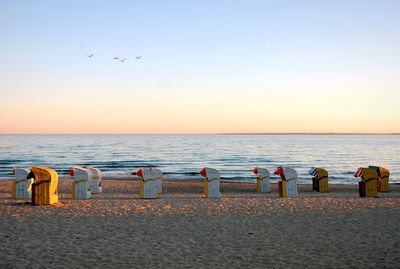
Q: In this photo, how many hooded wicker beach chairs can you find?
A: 12